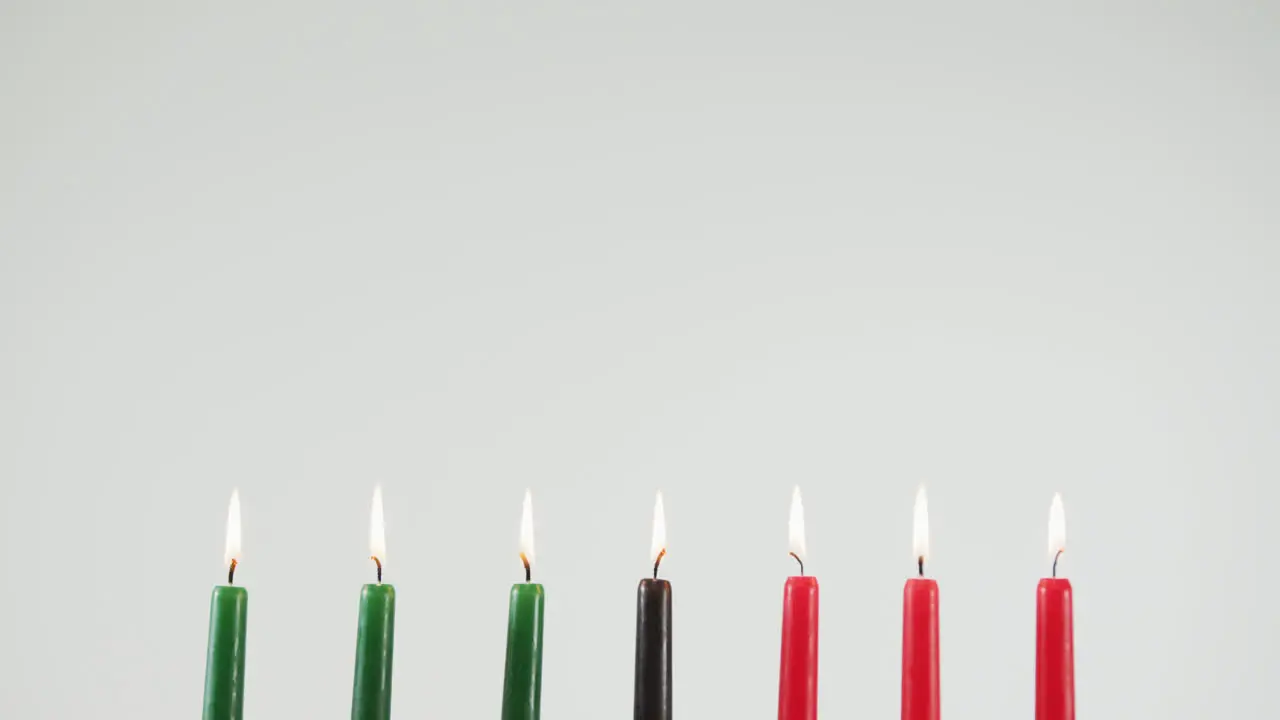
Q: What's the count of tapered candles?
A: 7